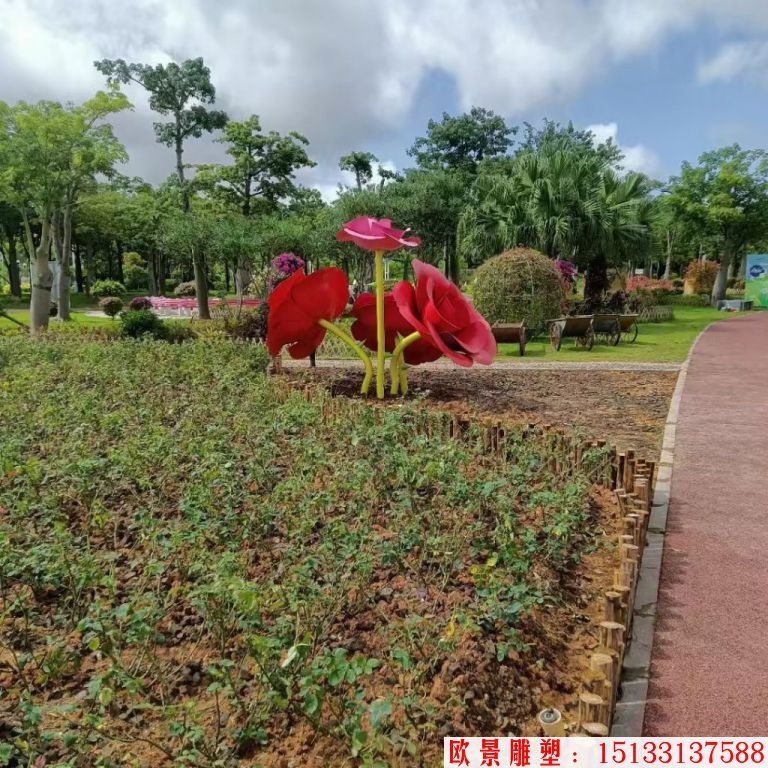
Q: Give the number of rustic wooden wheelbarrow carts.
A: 4